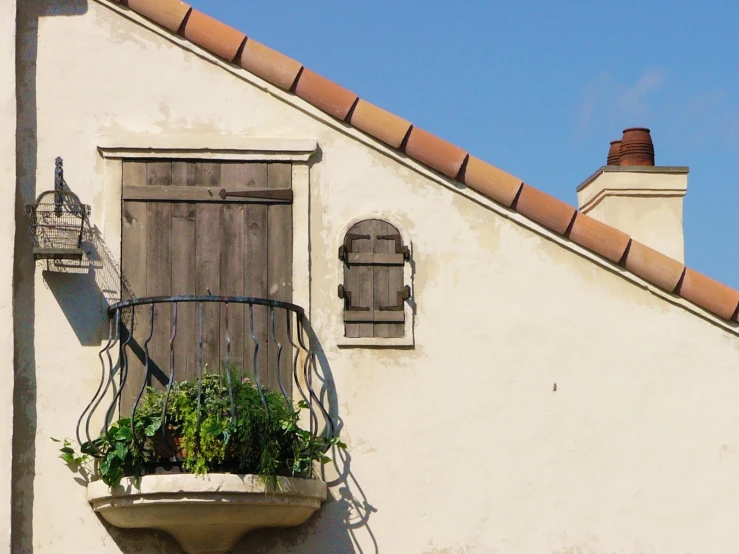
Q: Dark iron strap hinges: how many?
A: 5